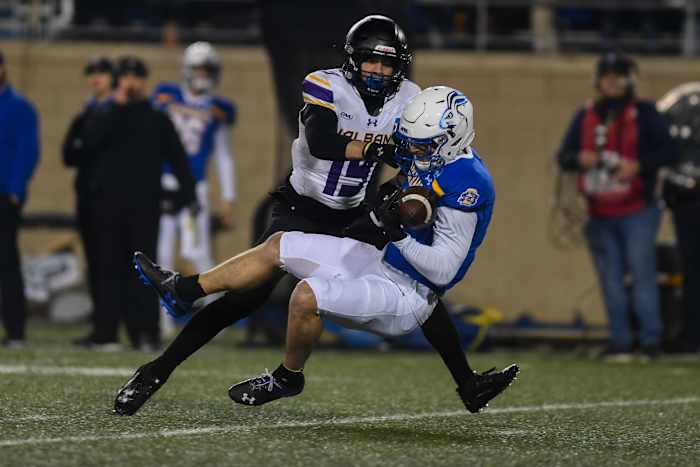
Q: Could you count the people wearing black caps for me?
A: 3